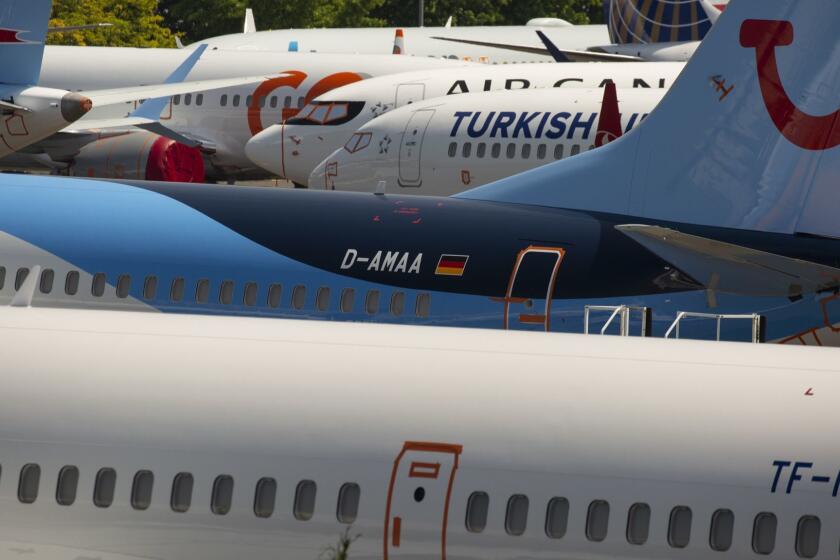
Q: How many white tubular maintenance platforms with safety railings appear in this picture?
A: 2